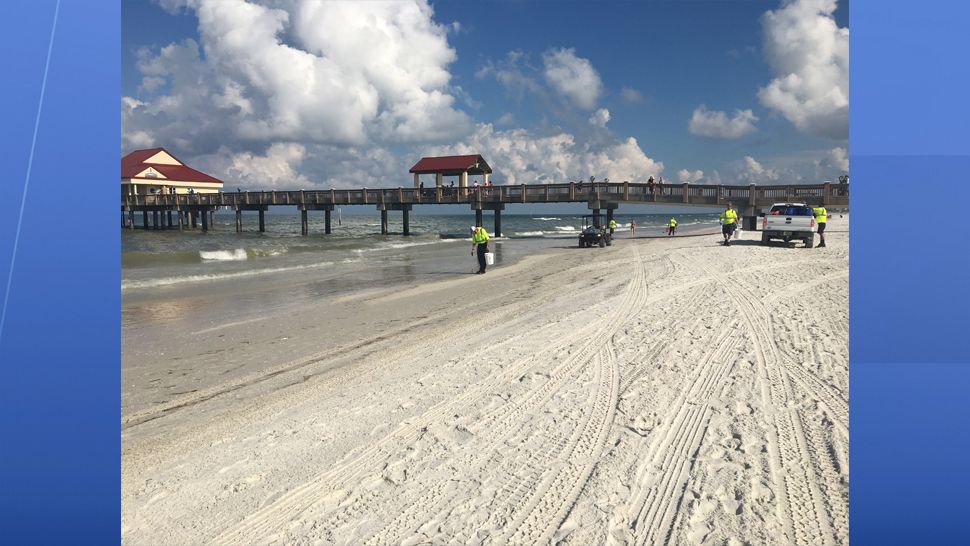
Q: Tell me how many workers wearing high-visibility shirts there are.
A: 5